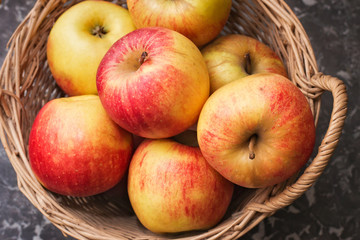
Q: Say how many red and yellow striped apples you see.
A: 7